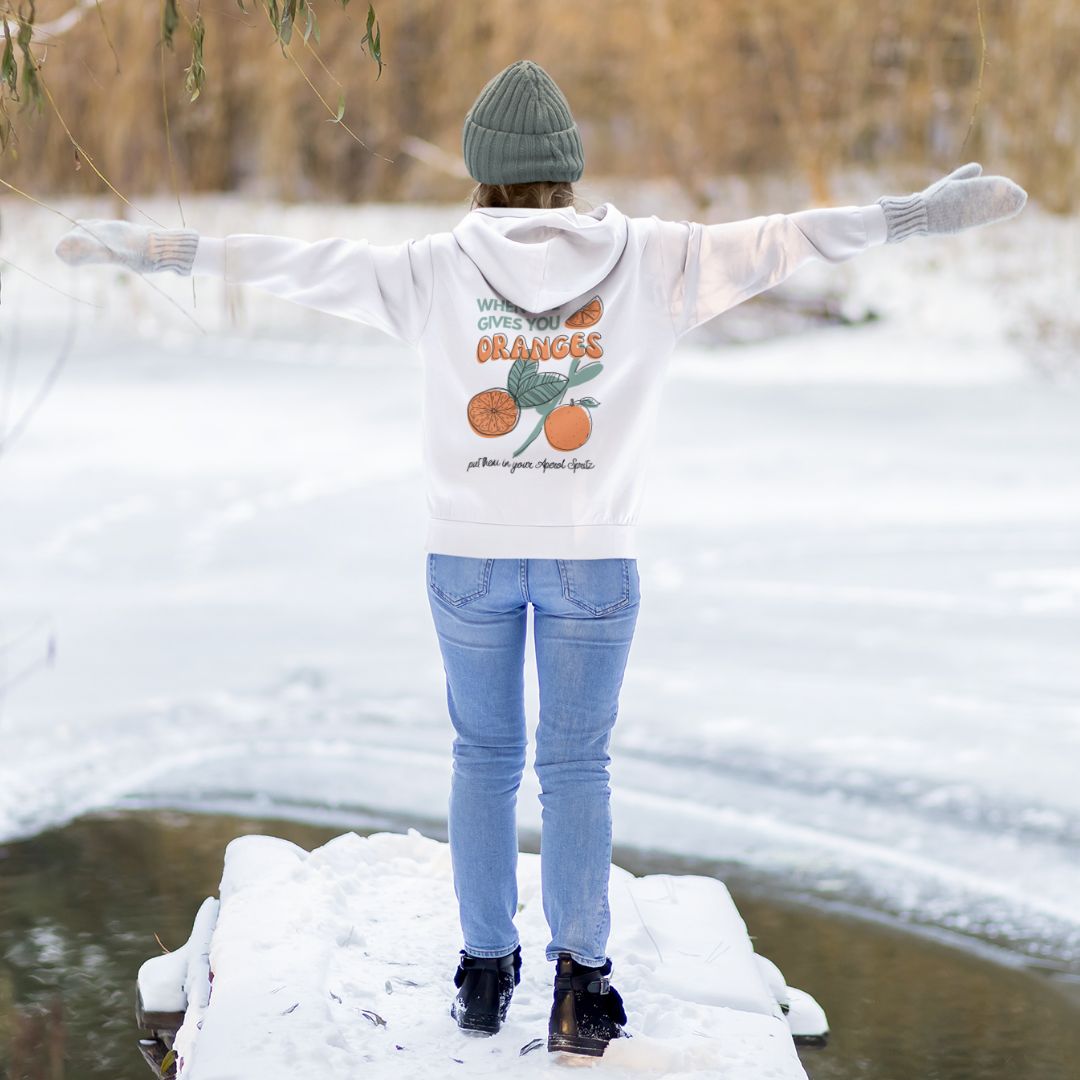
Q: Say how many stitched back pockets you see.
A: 2